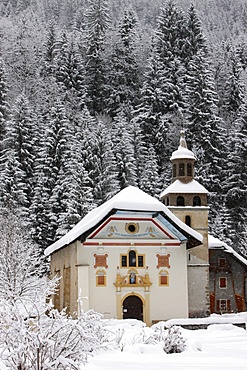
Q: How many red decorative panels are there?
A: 4